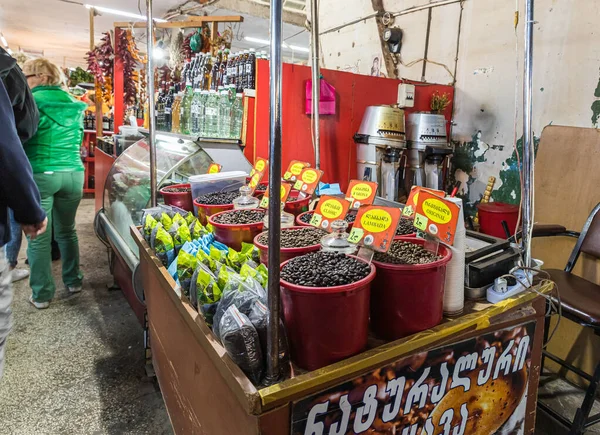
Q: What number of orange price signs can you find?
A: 11